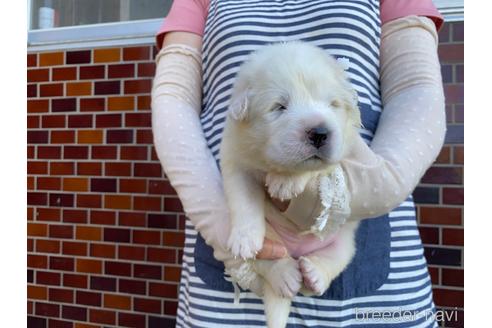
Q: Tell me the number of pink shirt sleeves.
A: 2